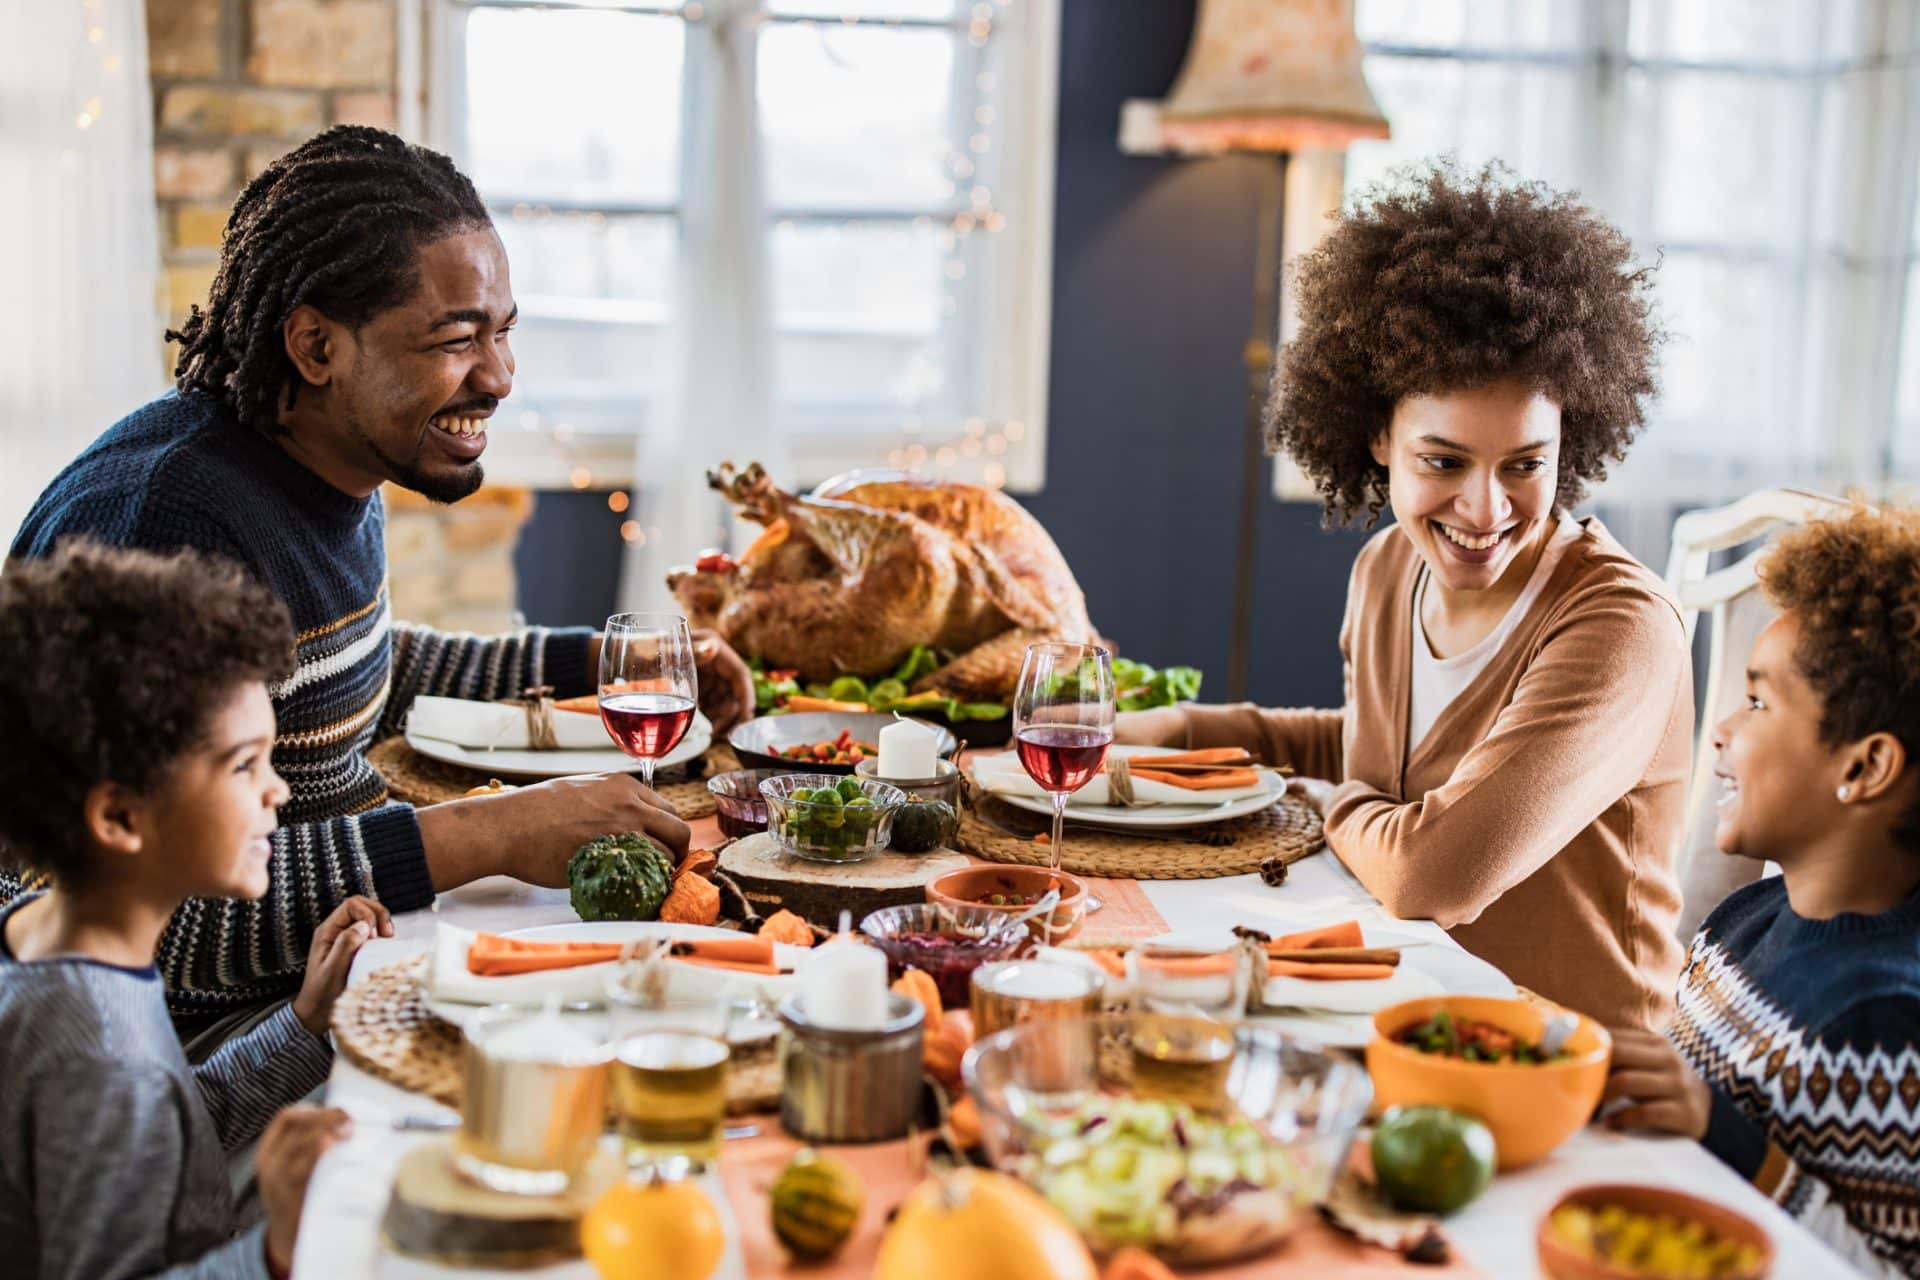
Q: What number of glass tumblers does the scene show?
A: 2